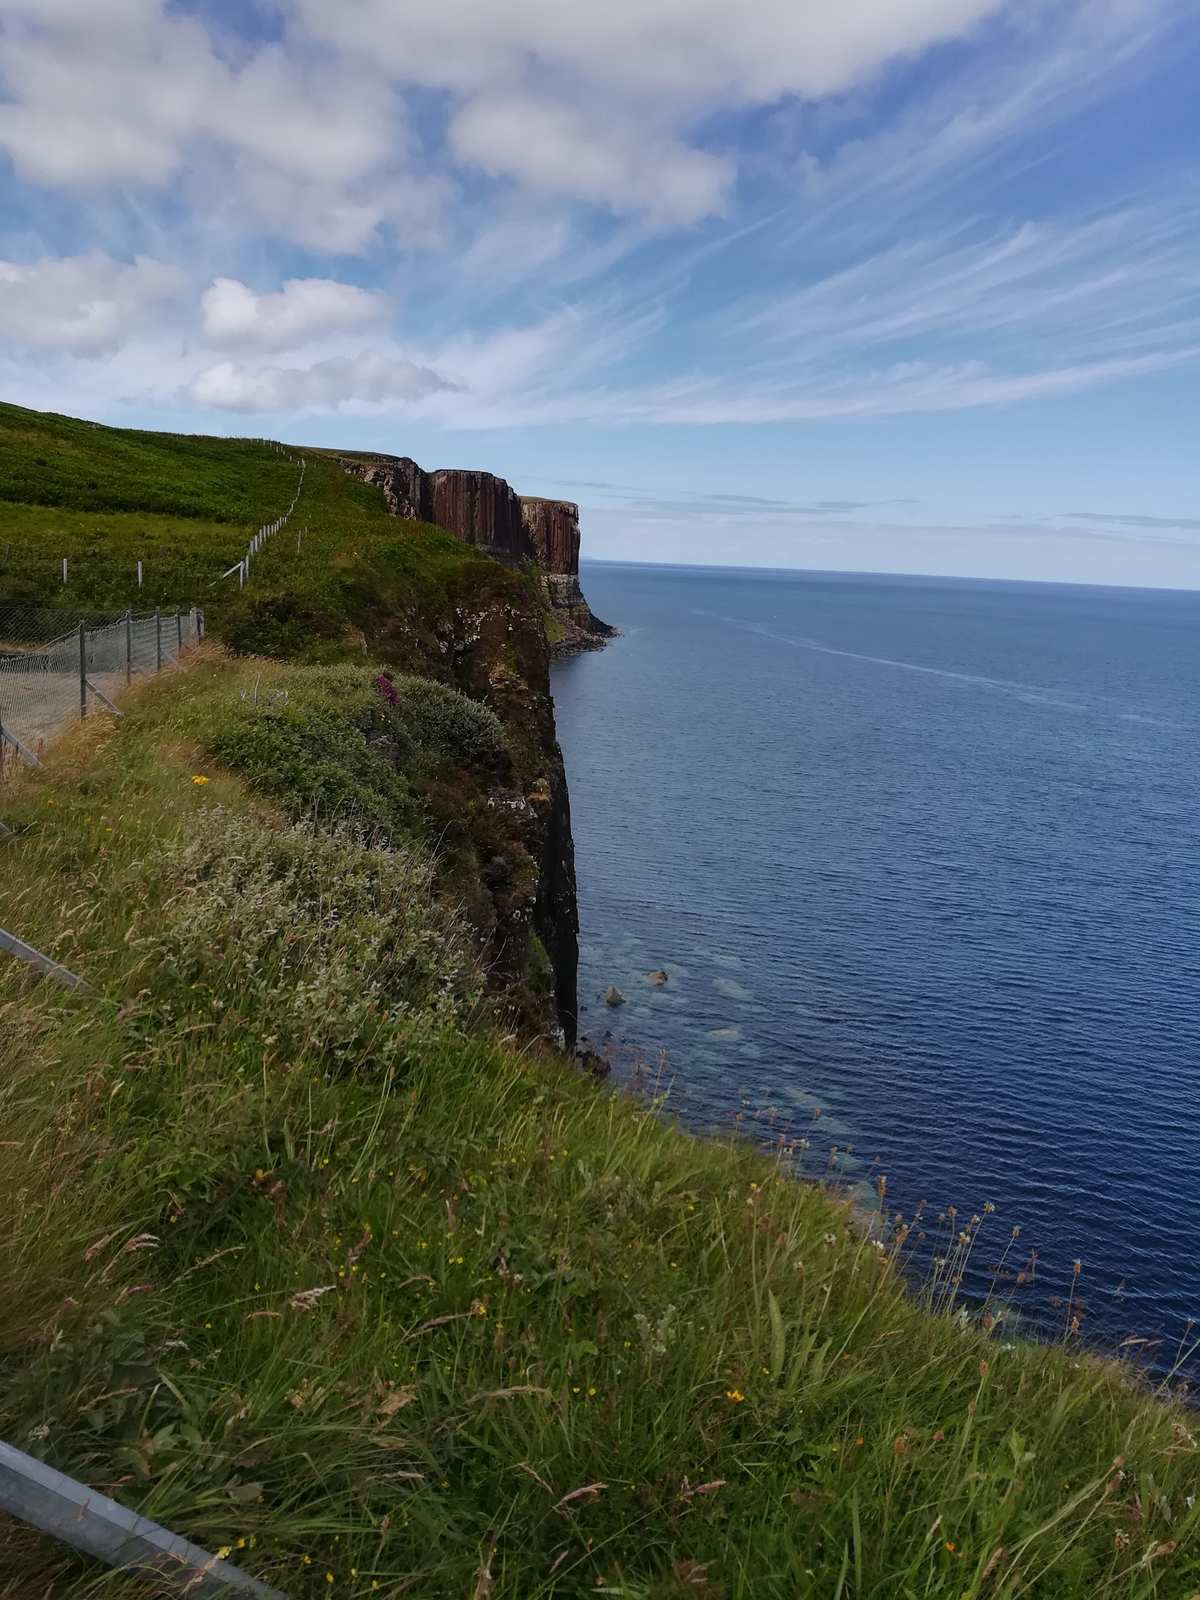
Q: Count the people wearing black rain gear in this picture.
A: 0